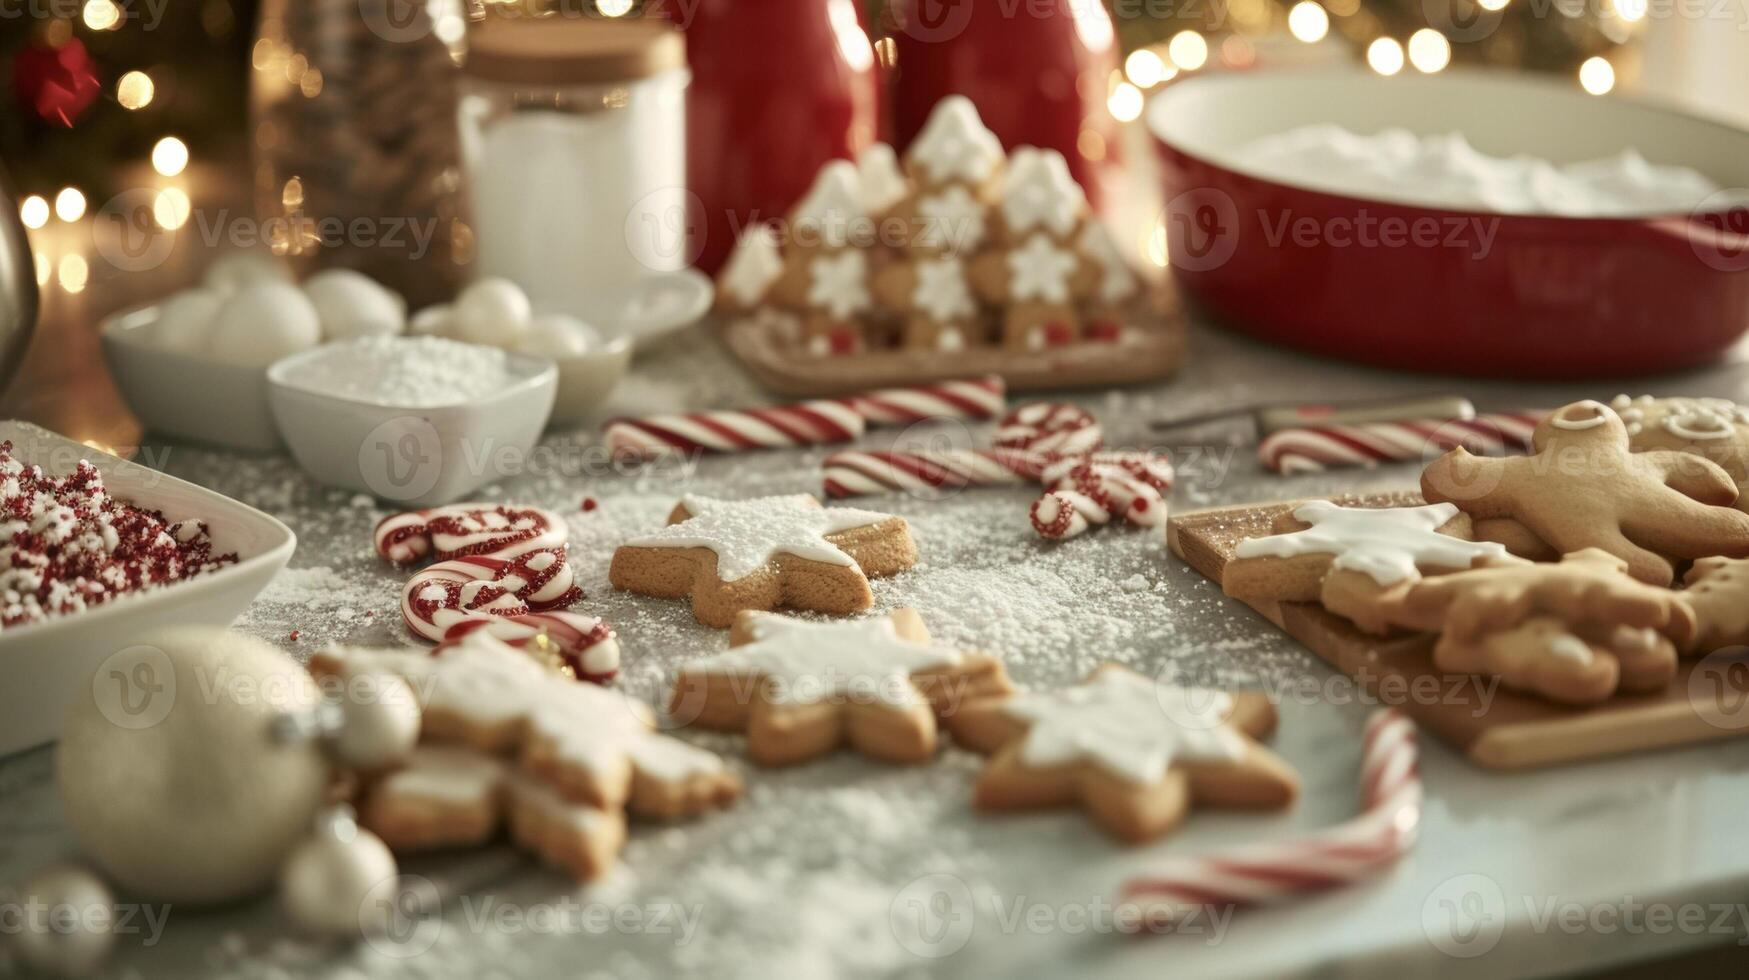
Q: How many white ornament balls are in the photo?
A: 4